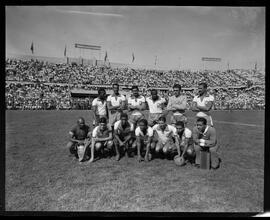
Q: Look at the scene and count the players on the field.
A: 13